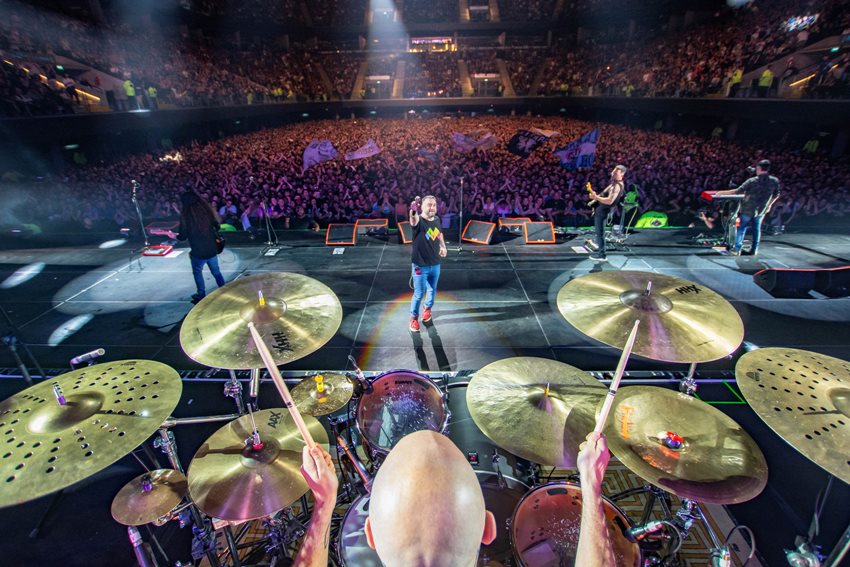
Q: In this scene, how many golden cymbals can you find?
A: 9